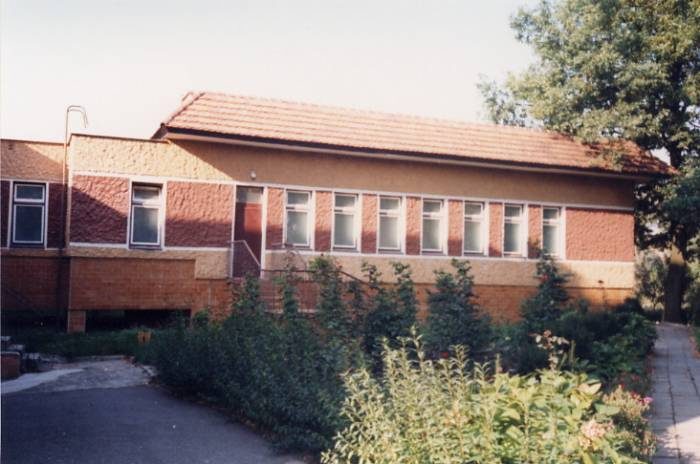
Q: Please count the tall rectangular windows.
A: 9